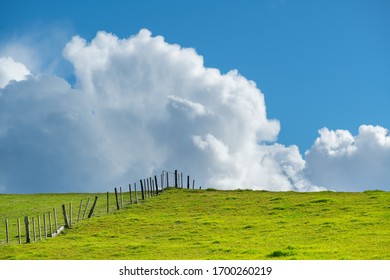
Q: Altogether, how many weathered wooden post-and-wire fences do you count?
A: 1